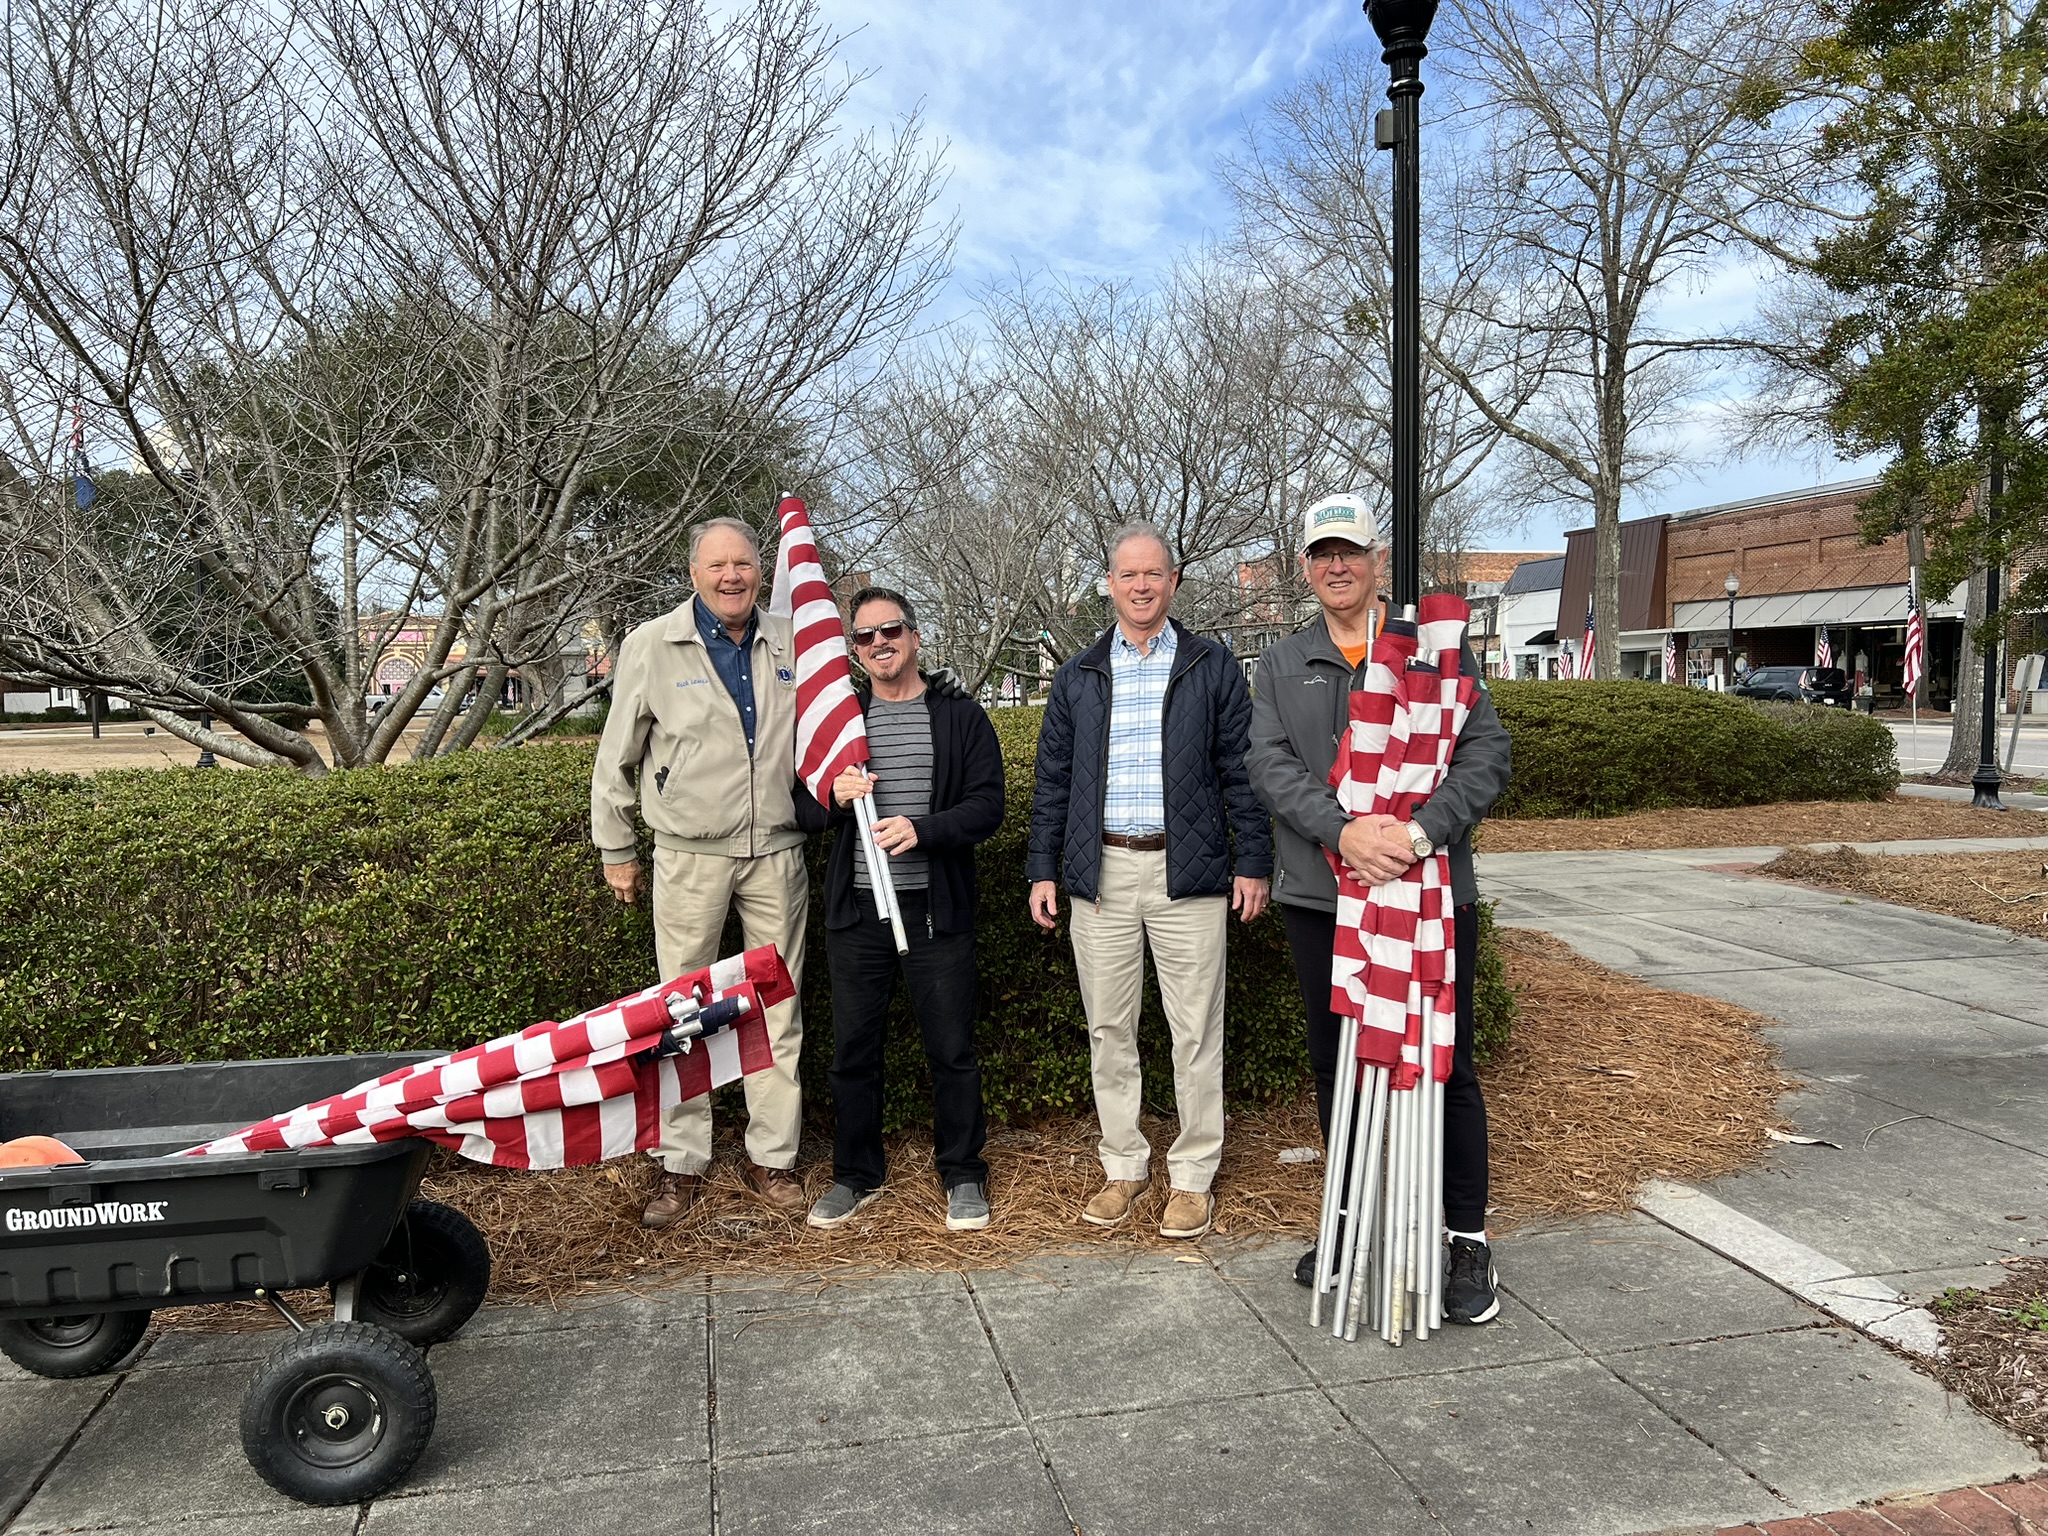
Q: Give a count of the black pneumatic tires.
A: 3